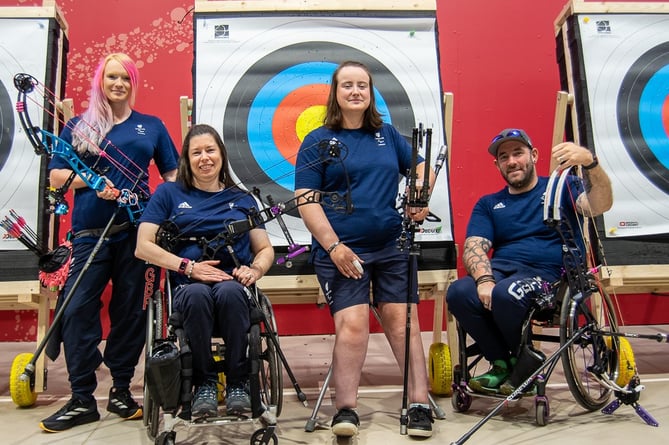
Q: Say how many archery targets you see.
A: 3